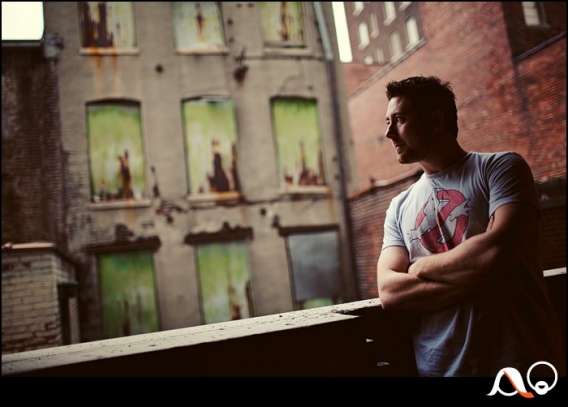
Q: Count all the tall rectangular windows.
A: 9